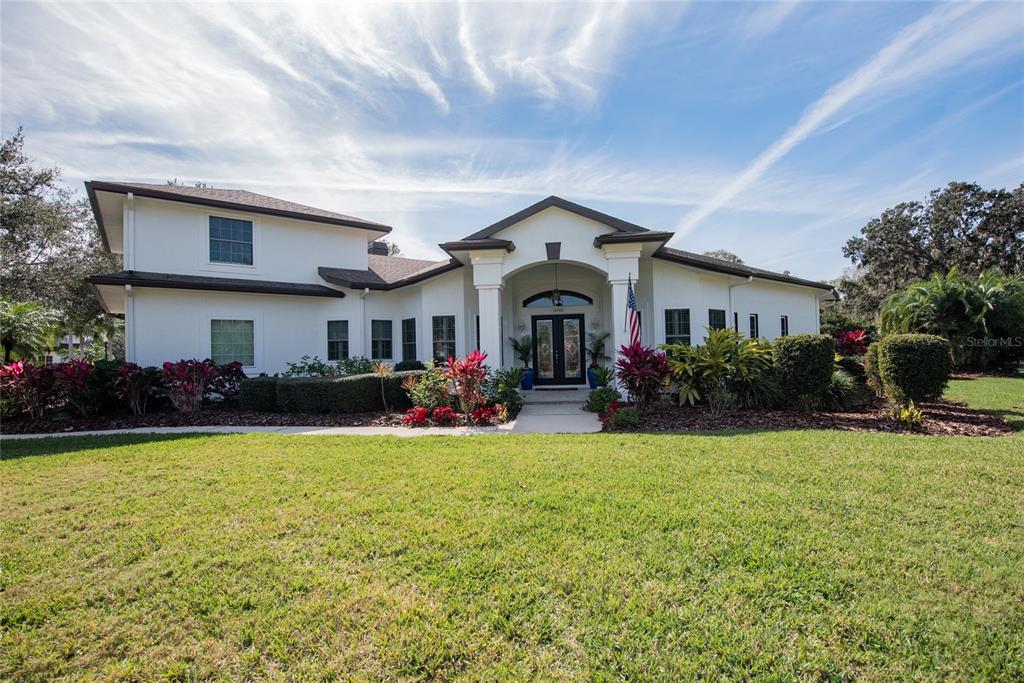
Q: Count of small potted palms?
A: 2